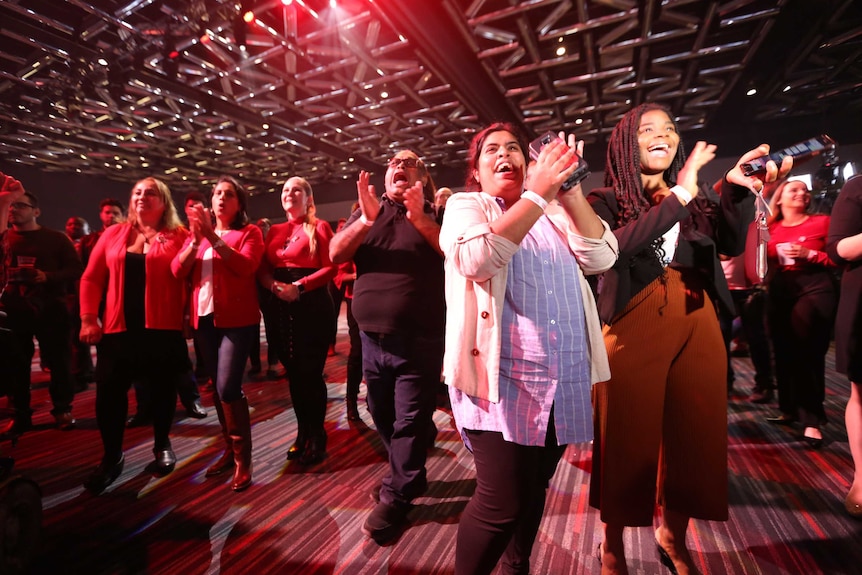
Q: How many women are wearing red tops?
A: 4